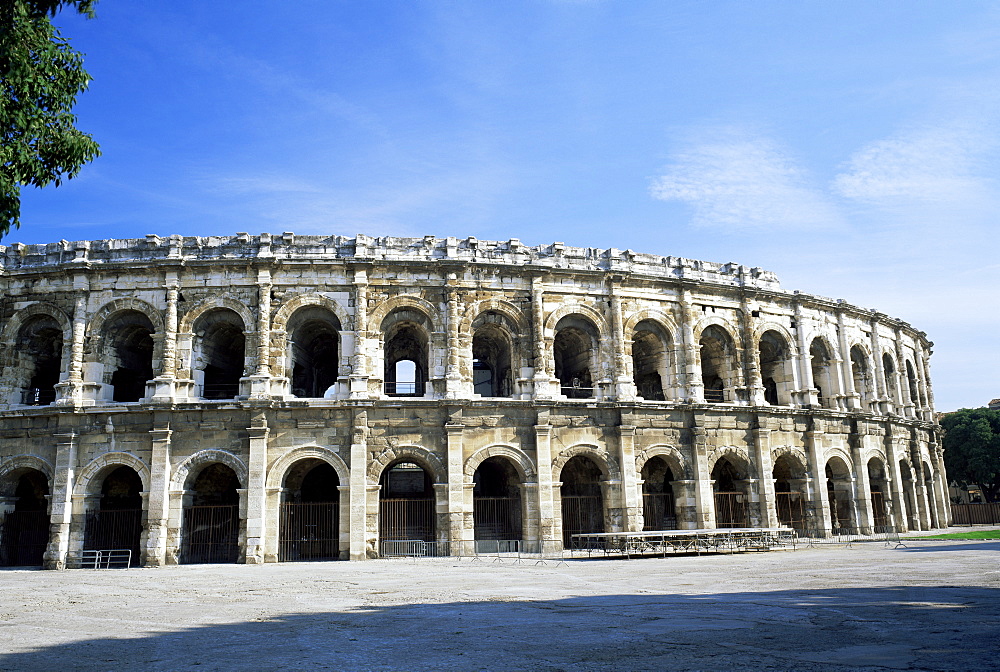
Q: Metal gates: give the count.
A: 12